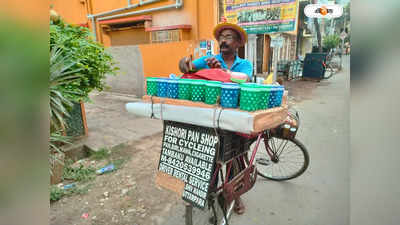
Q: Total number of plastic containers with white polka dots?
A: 10